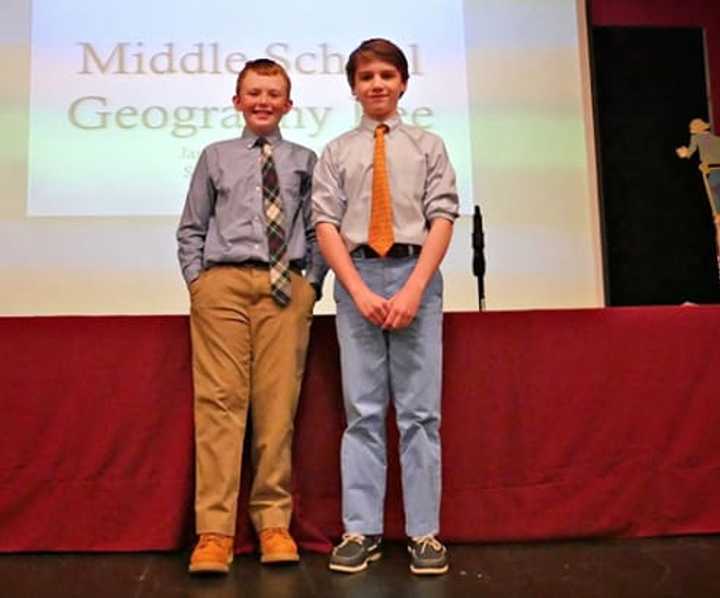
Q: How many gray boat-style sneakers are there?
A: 2